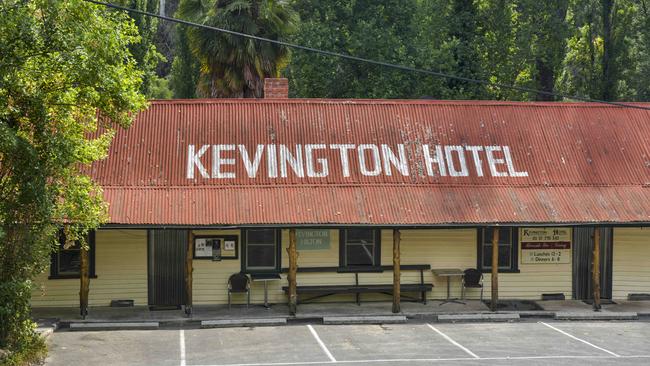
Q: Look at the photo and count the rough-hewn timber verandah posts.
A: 6